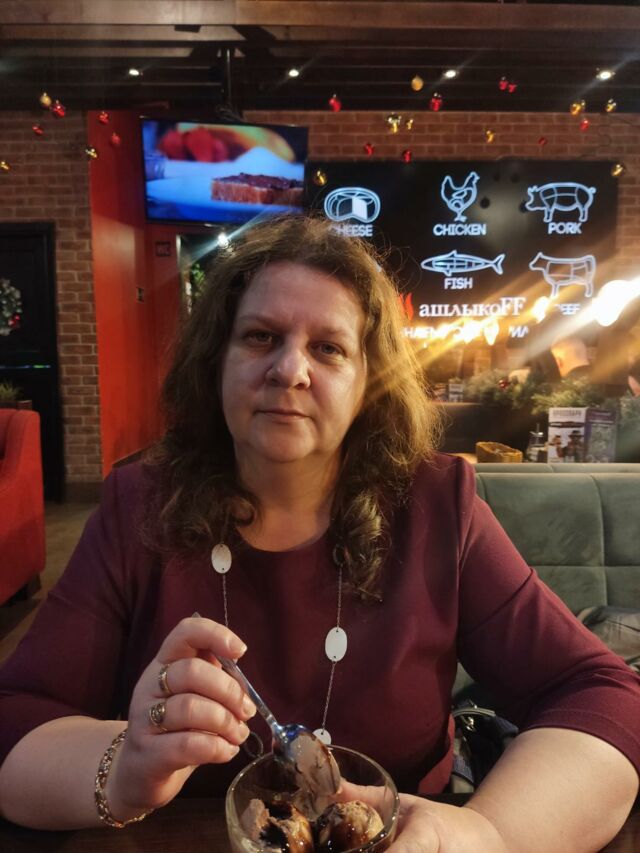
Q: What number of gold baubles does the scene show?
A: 11